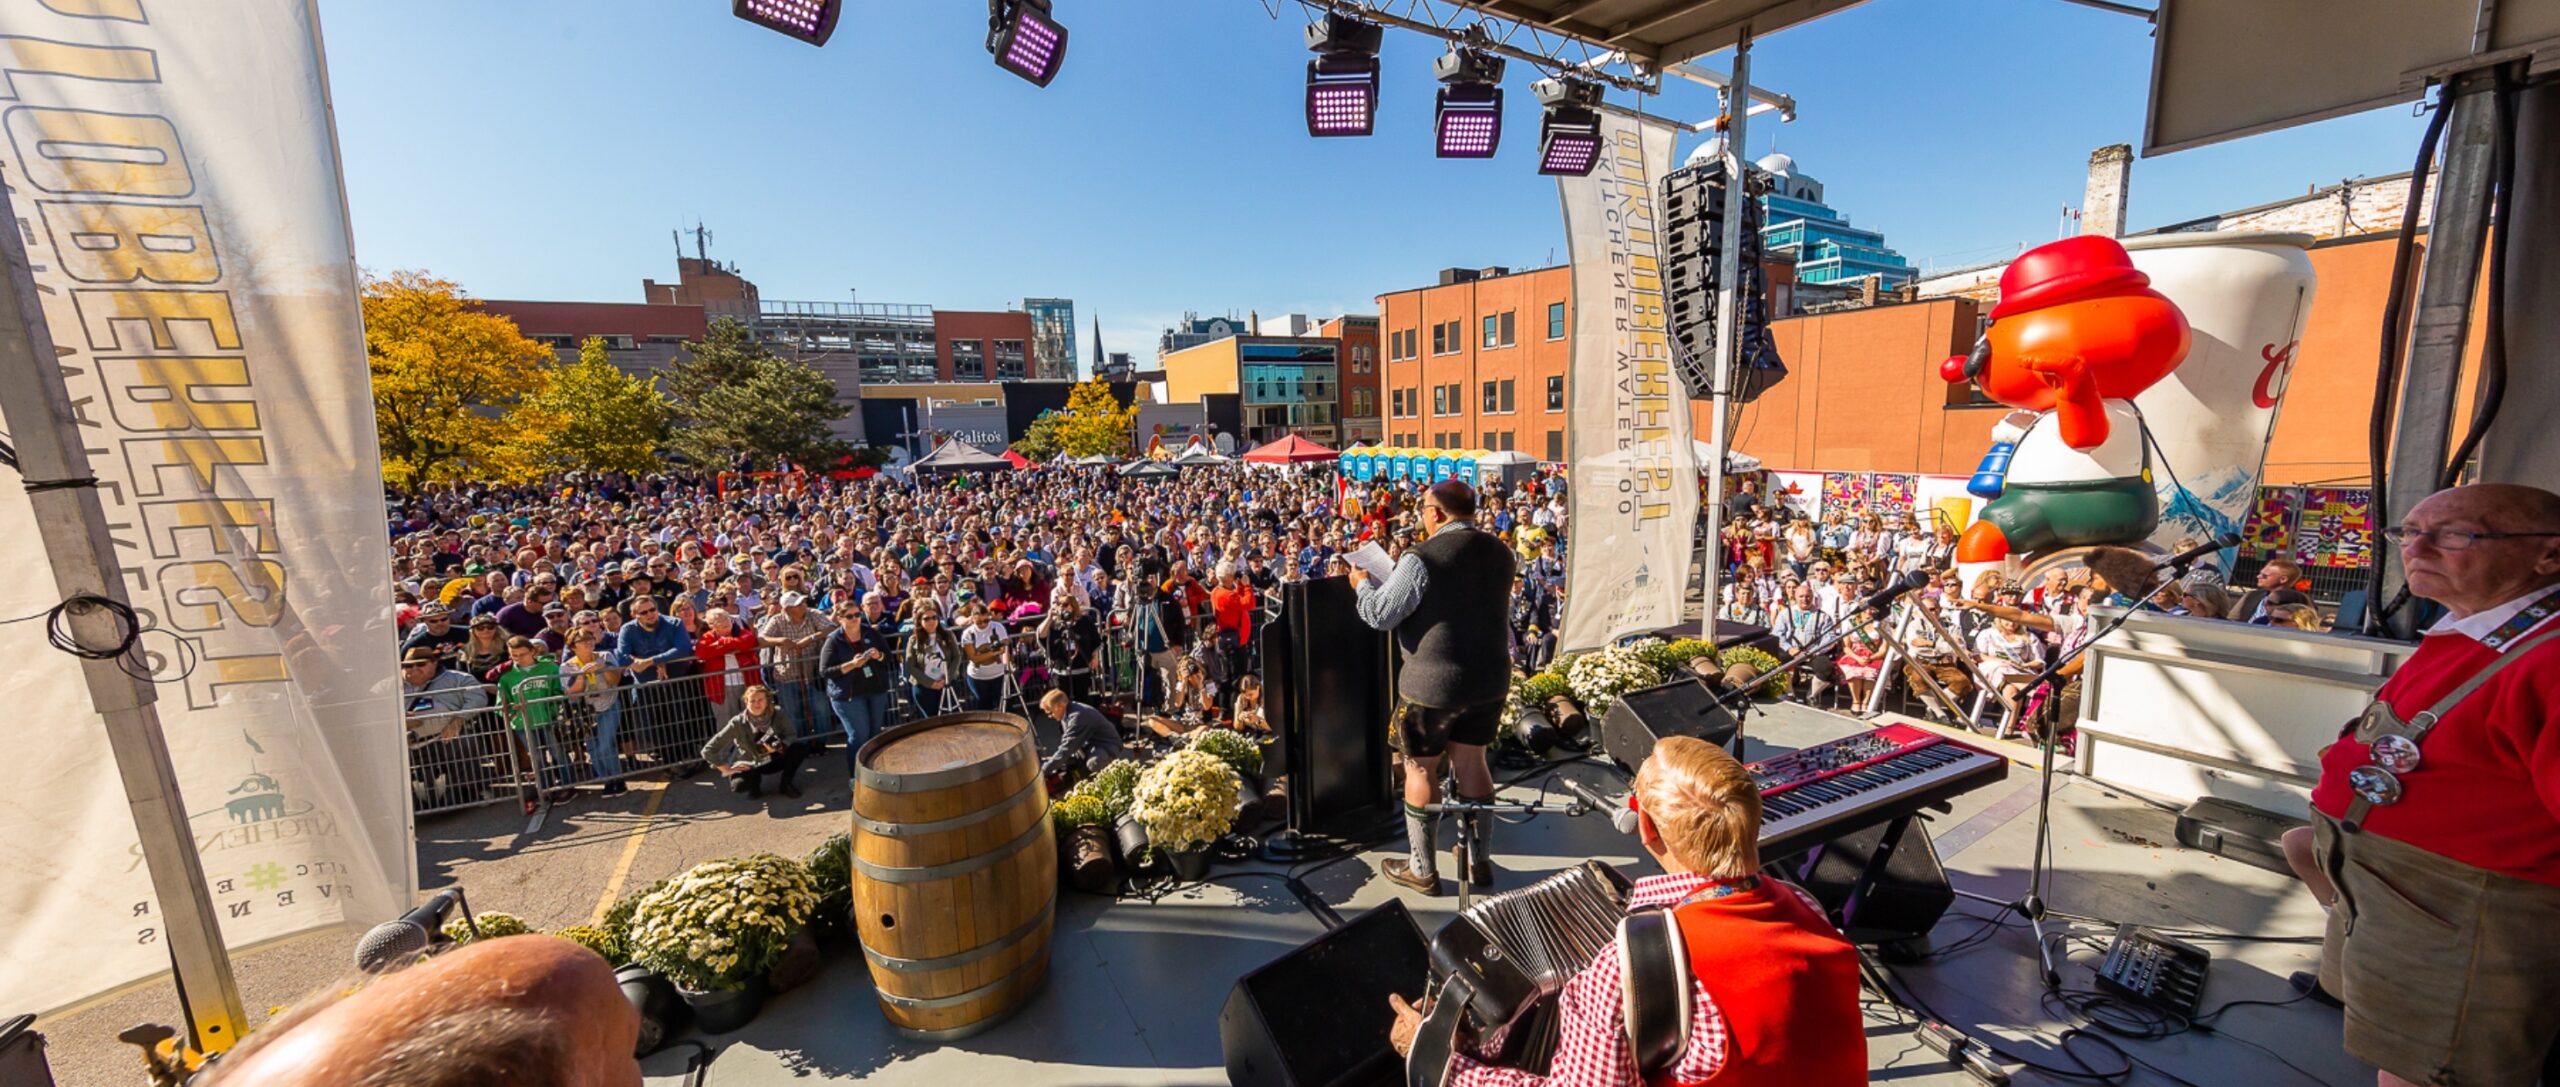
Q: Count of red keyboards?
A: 1